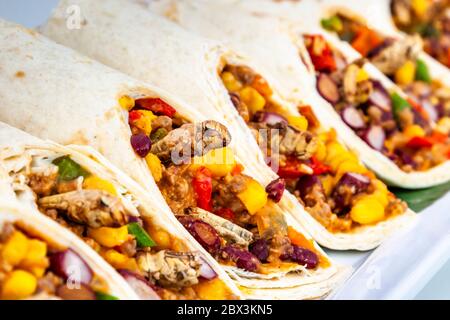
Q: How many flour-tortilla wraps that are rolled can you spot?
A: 7